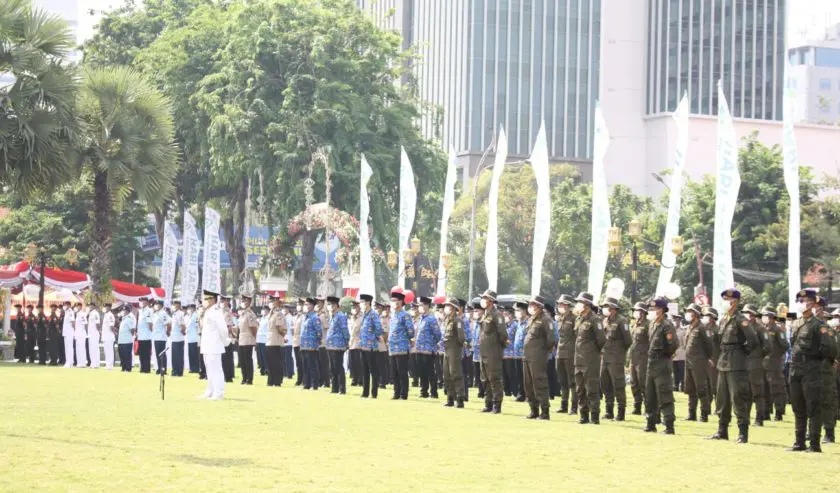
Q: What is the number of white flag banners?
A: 12